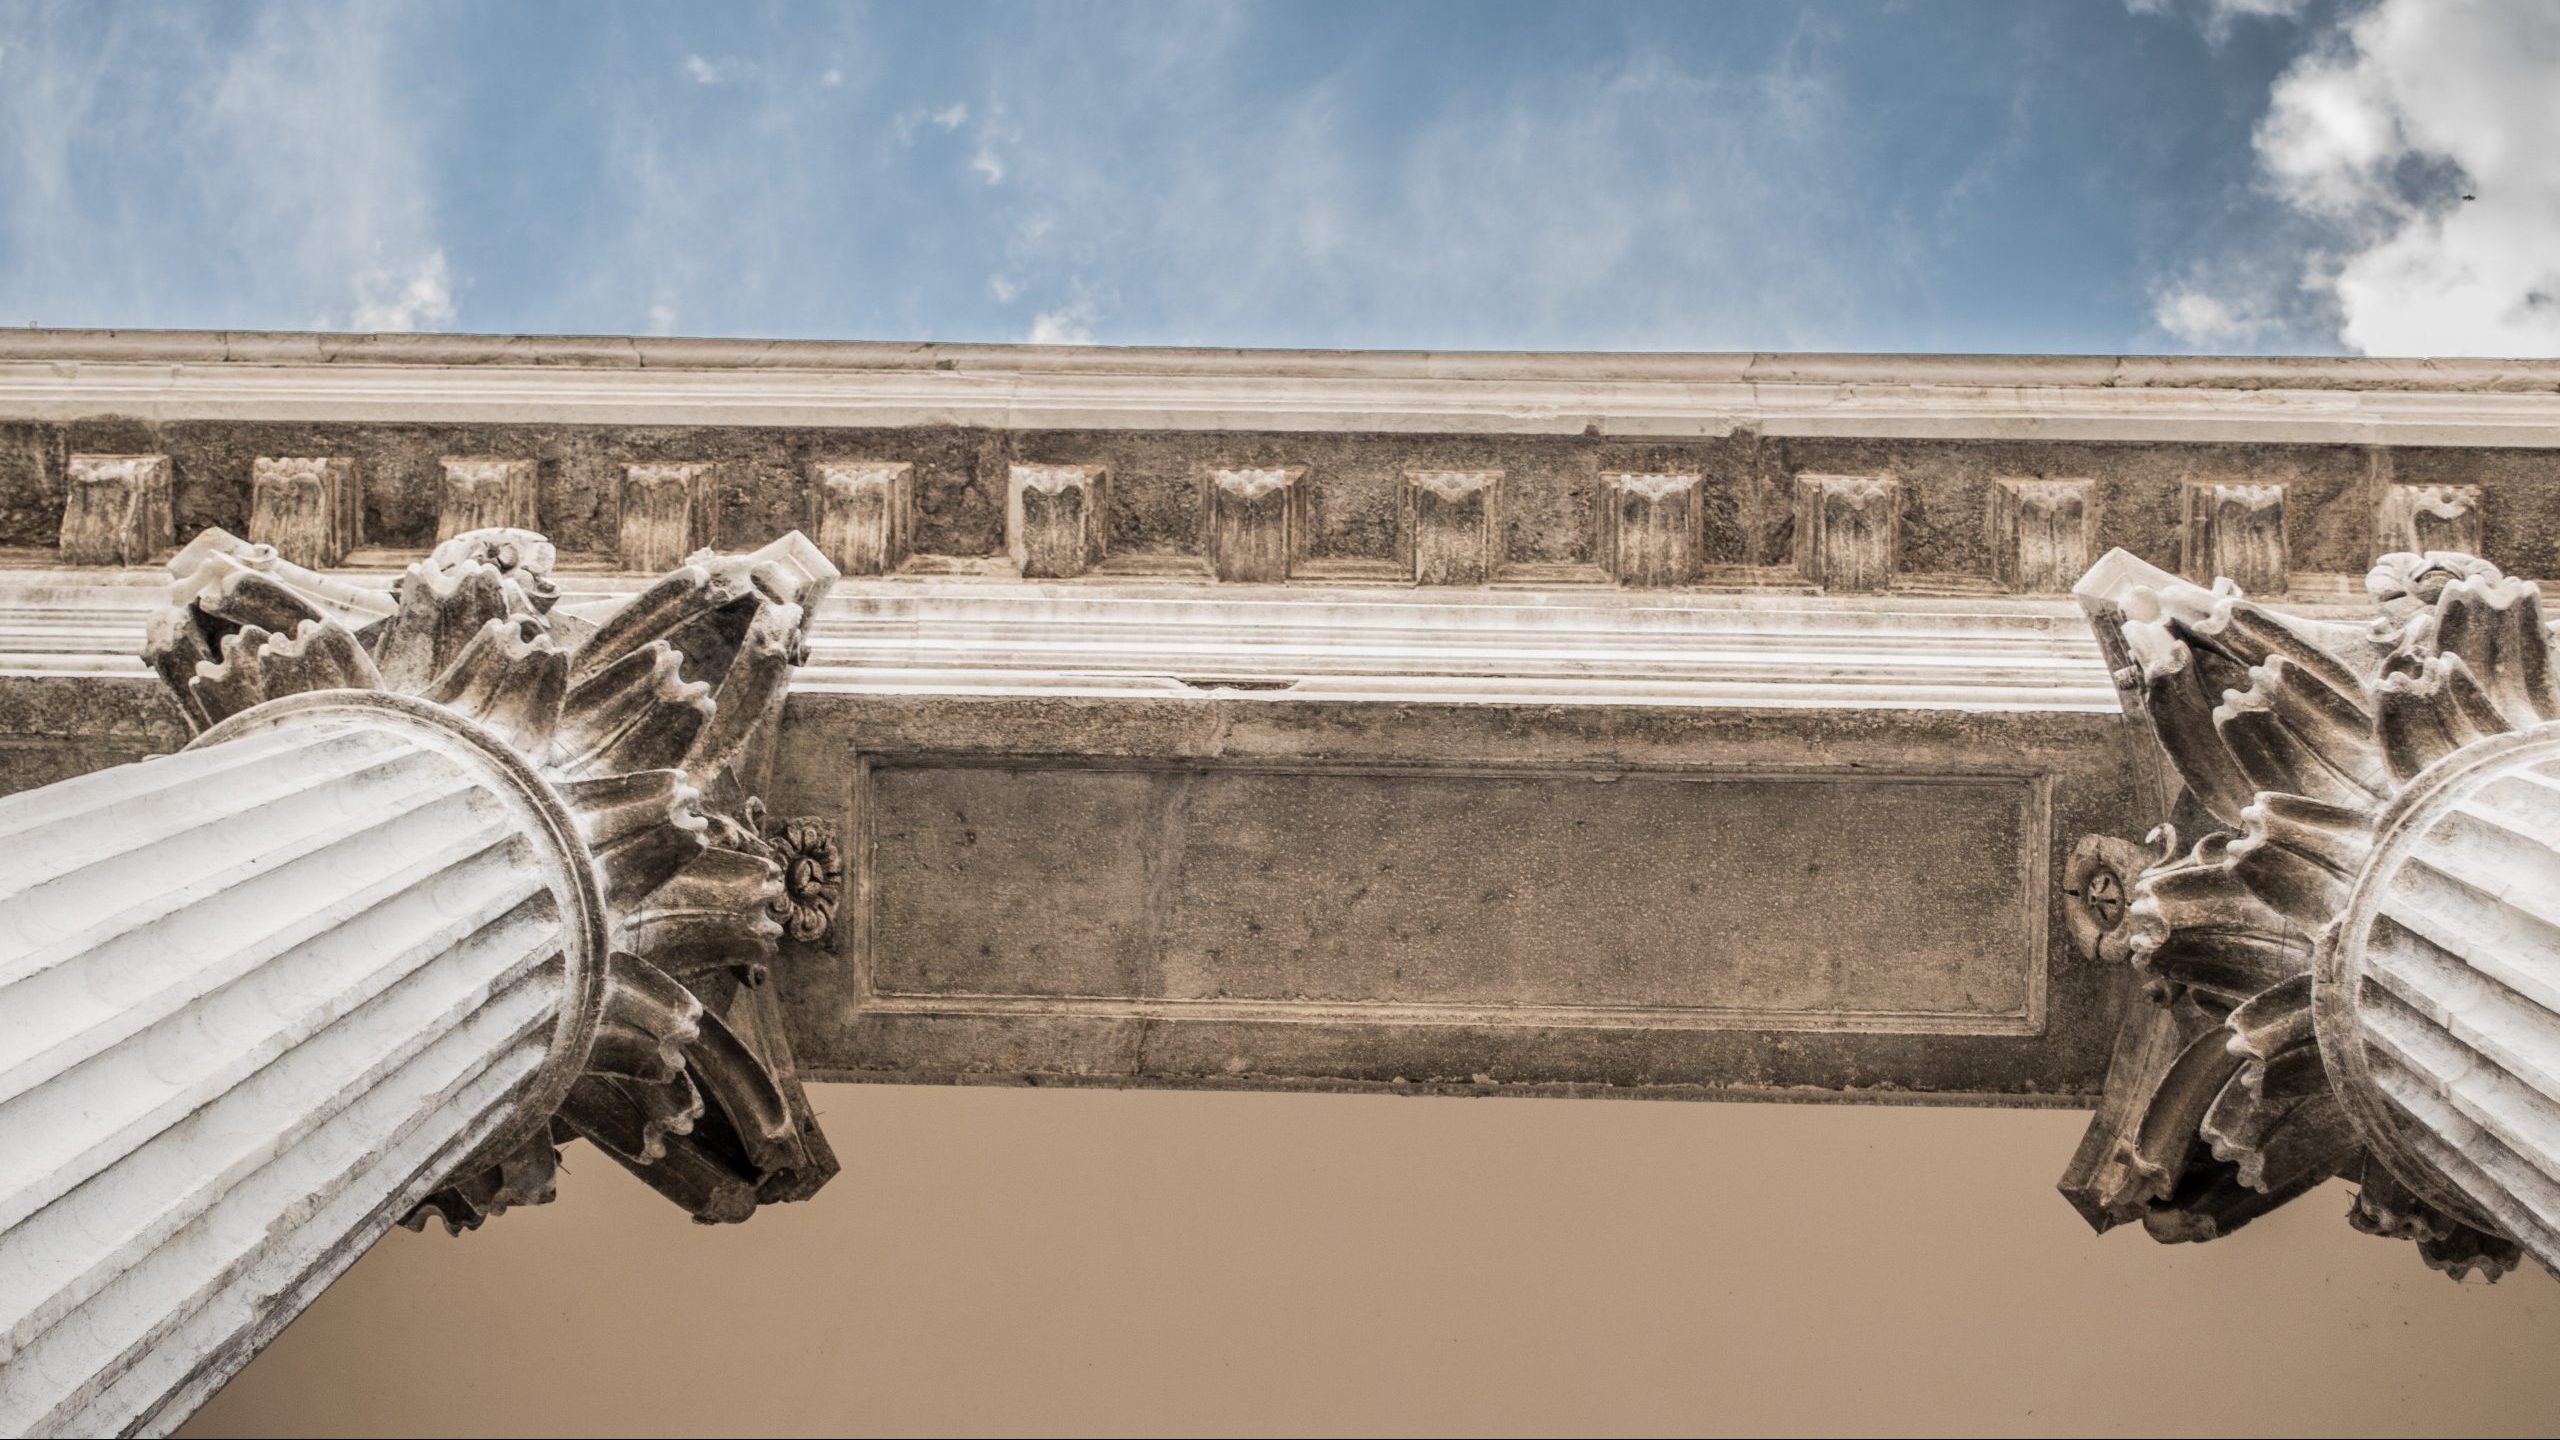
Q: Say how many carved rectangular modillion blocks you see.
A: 13